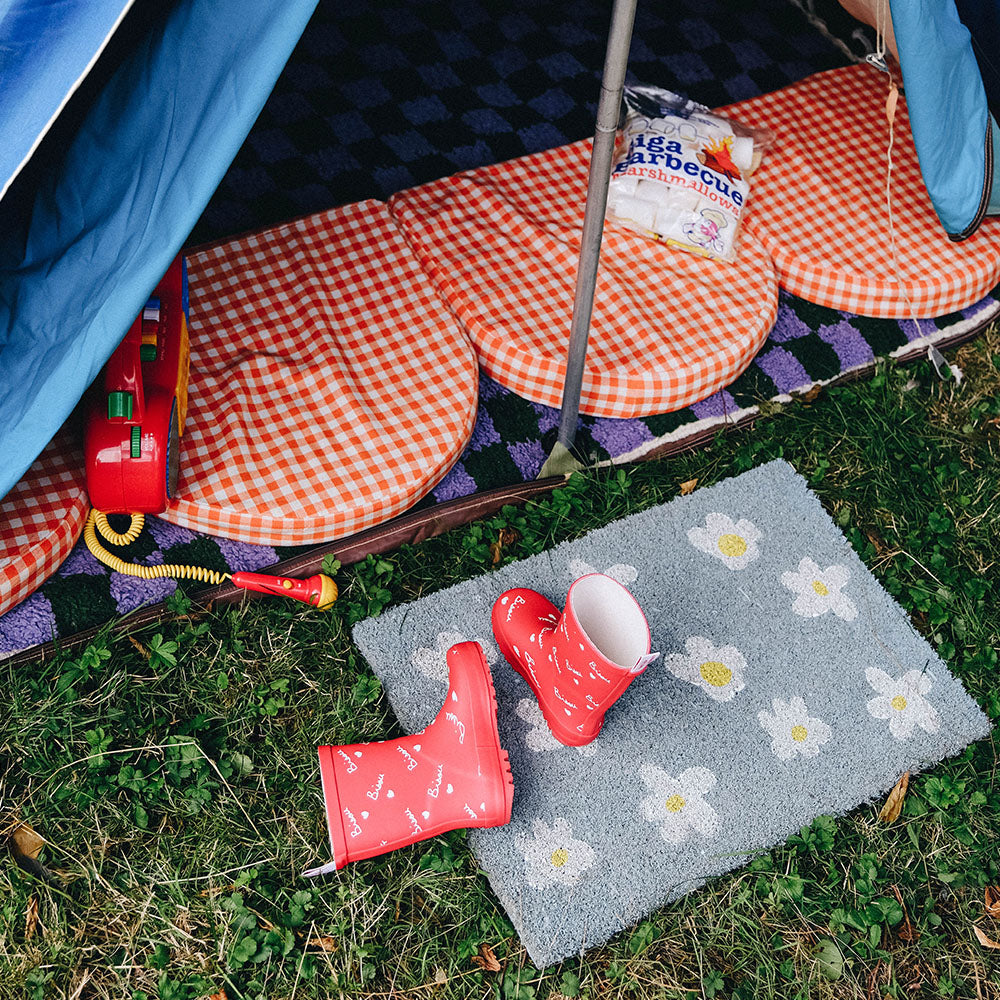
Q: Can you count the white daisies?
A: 10